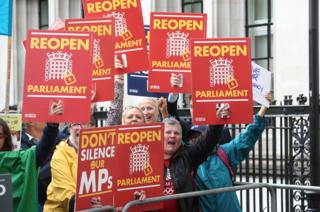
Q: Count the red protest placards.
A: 7